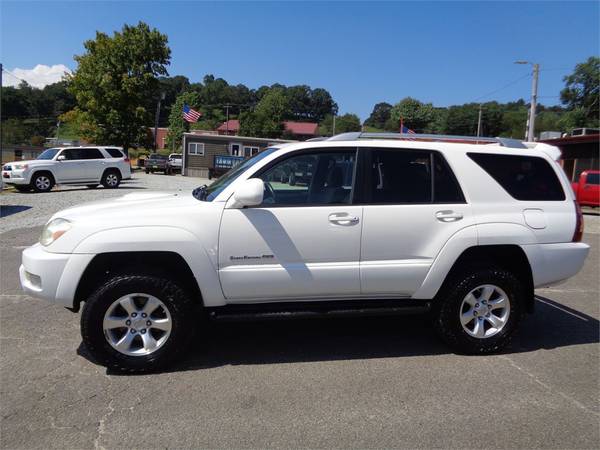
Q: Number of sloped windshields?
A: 2